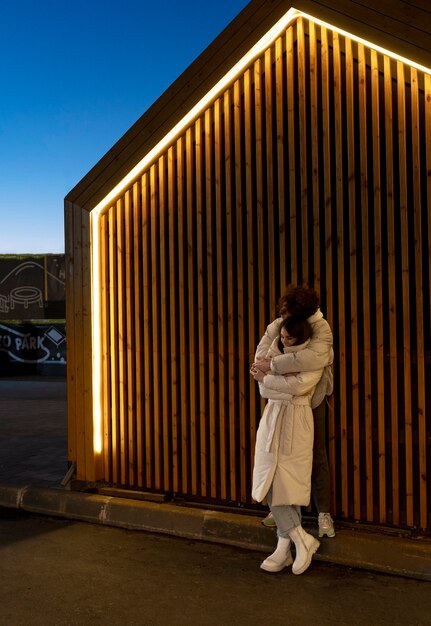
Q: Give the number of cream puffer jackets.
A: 2